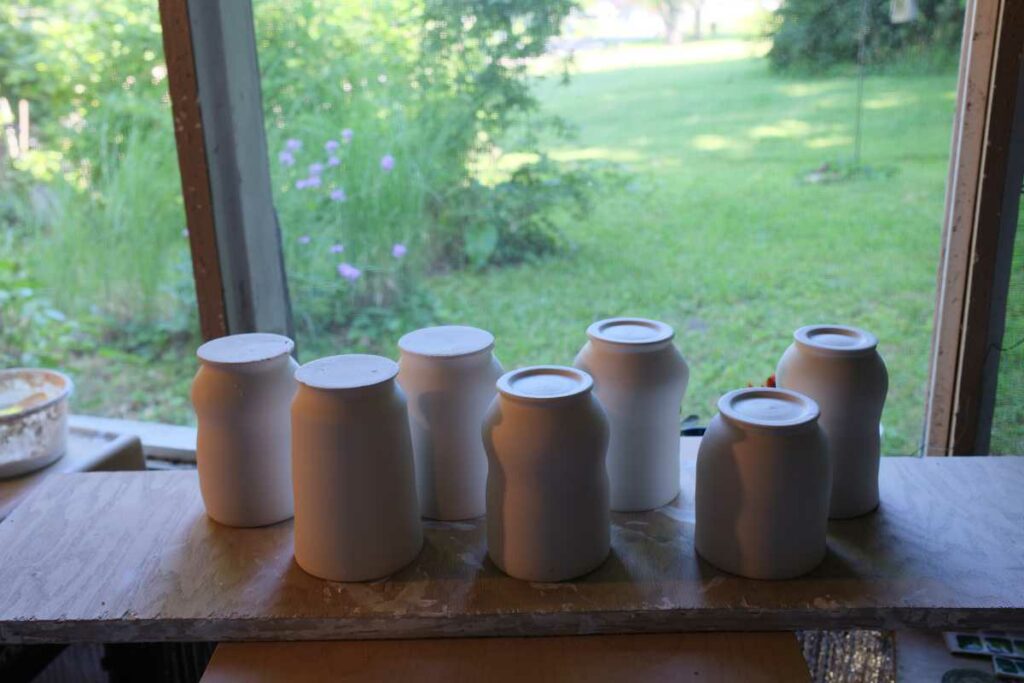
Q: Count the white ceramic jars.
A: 7